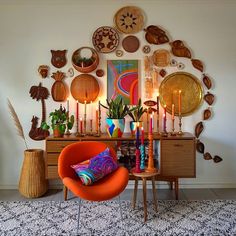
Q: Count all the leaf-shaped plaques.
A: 10